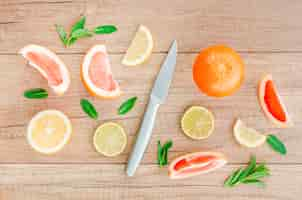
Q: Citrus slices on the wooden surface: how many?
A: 9